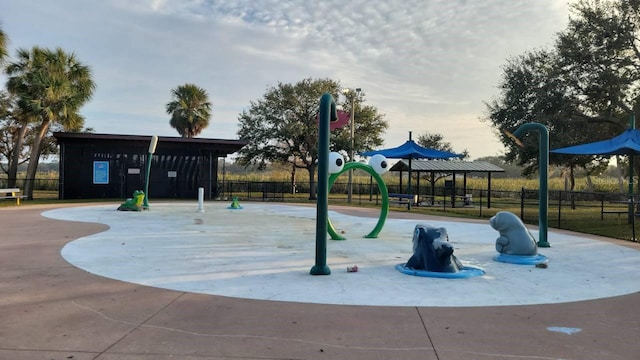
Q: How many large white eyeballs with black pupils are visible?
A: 2